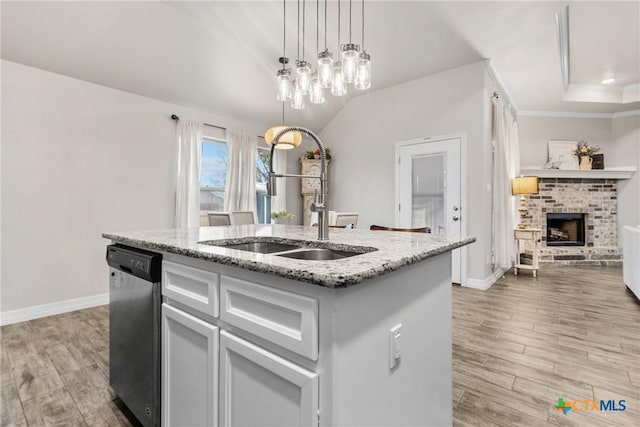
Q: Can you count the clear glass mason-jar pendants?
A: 8